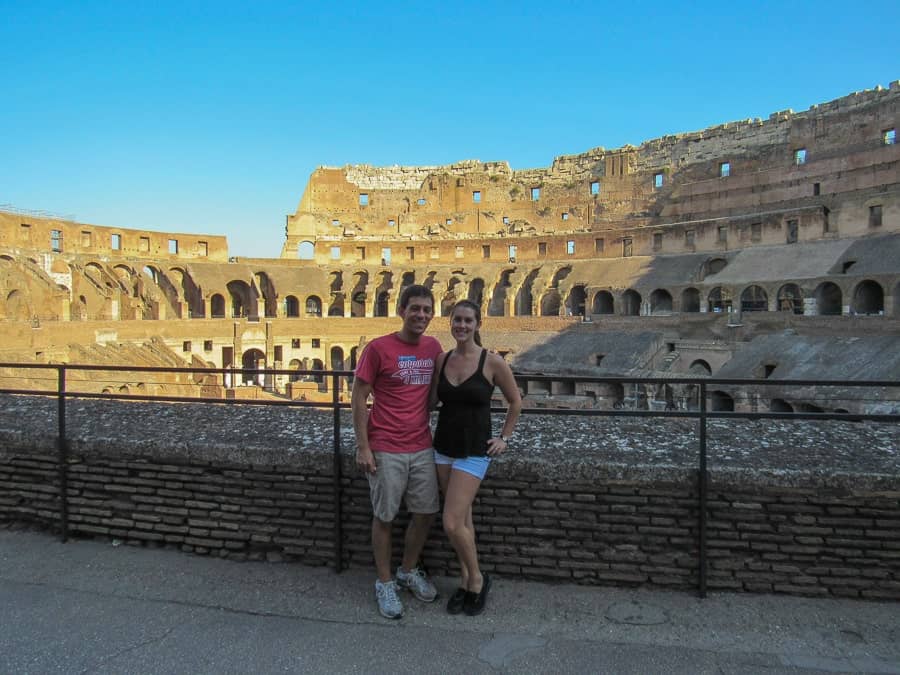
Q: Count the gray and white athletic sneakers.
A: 2